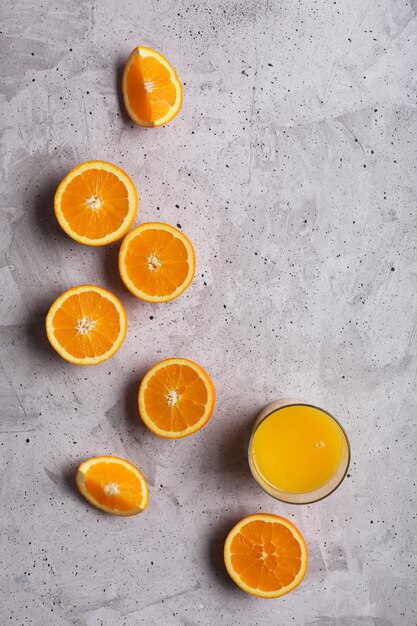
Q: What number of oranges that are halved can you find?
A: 5